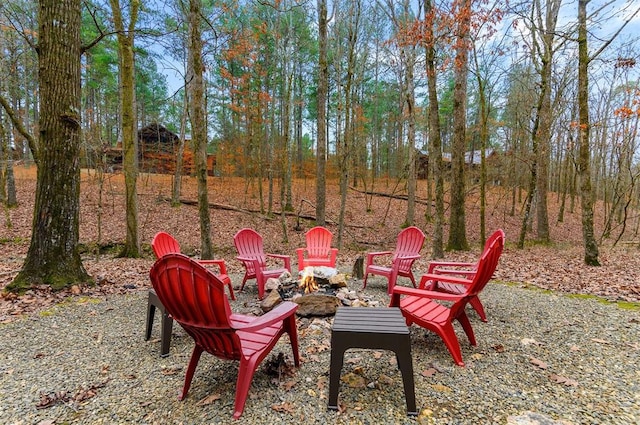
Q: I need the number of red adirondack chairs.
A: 7